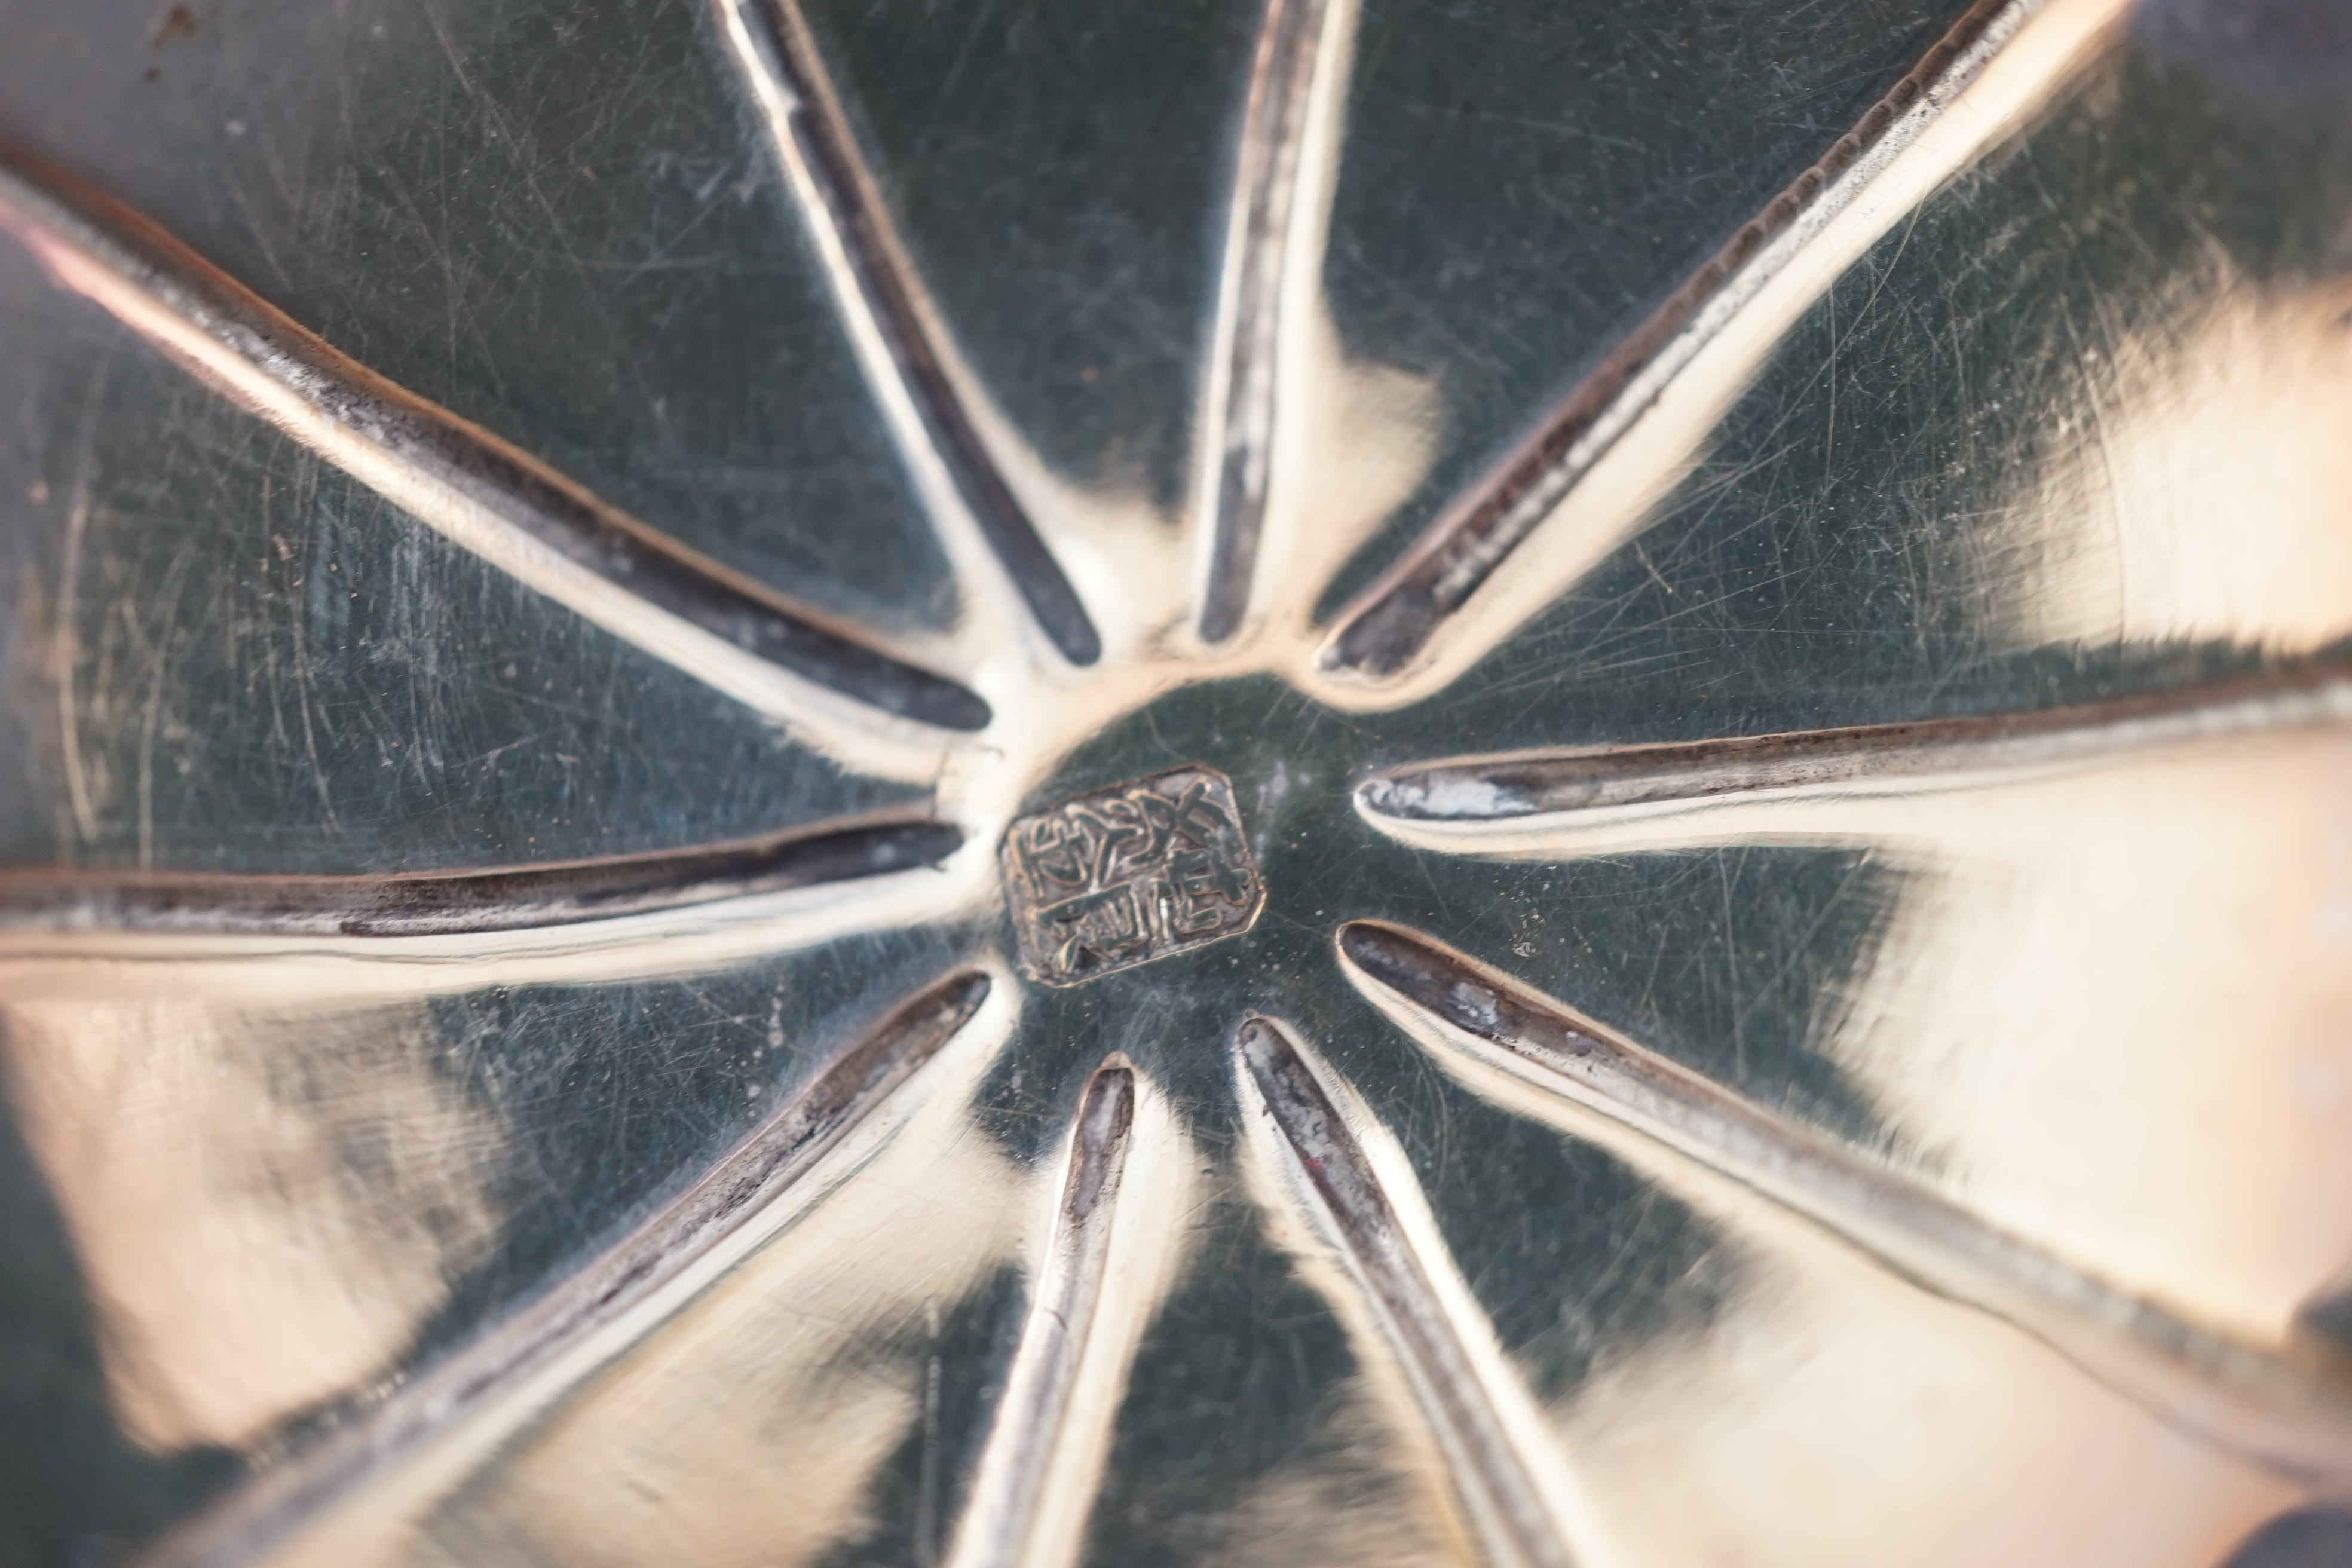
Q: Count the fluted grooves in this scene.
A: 10